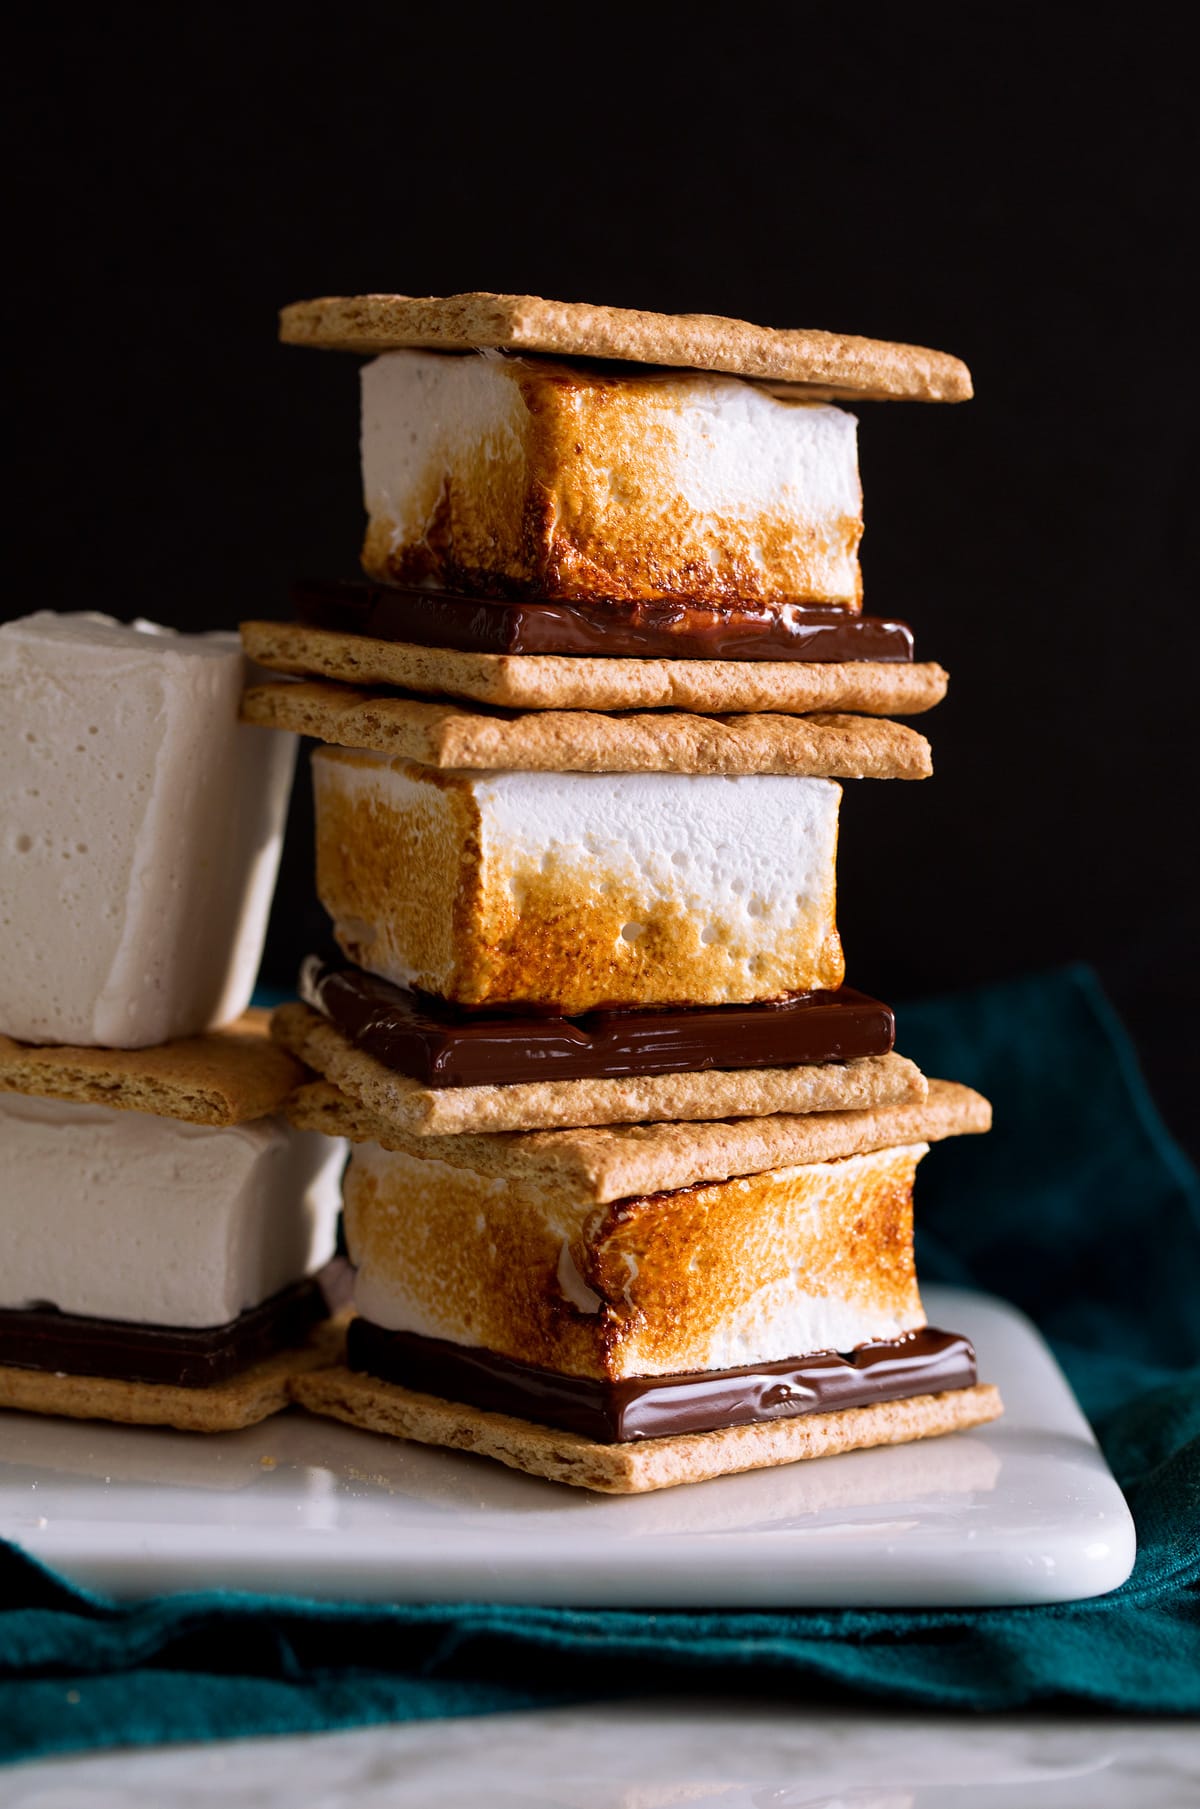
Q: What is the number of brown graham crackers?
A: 8